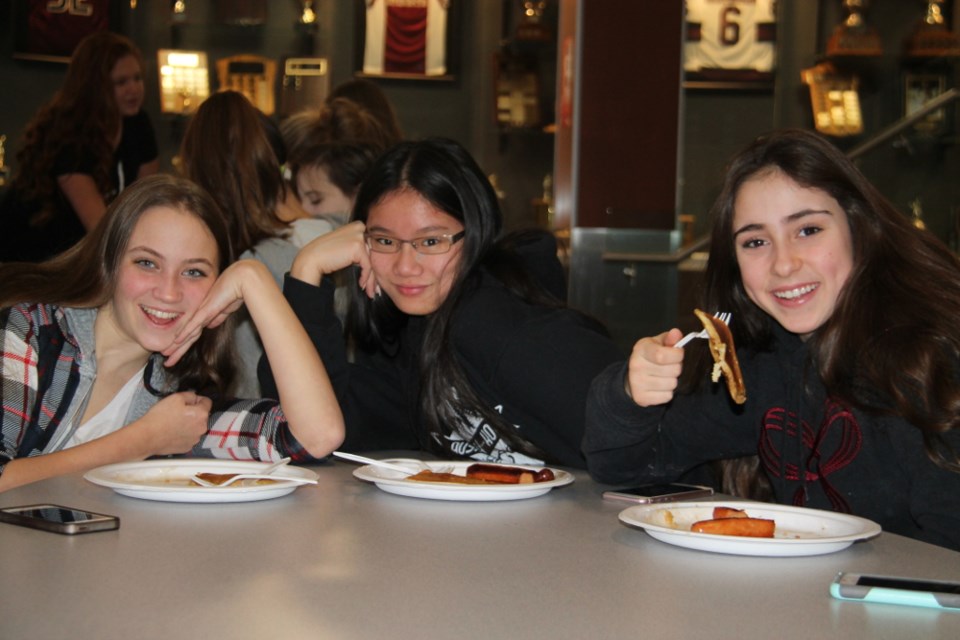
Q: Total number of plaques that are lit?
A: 2